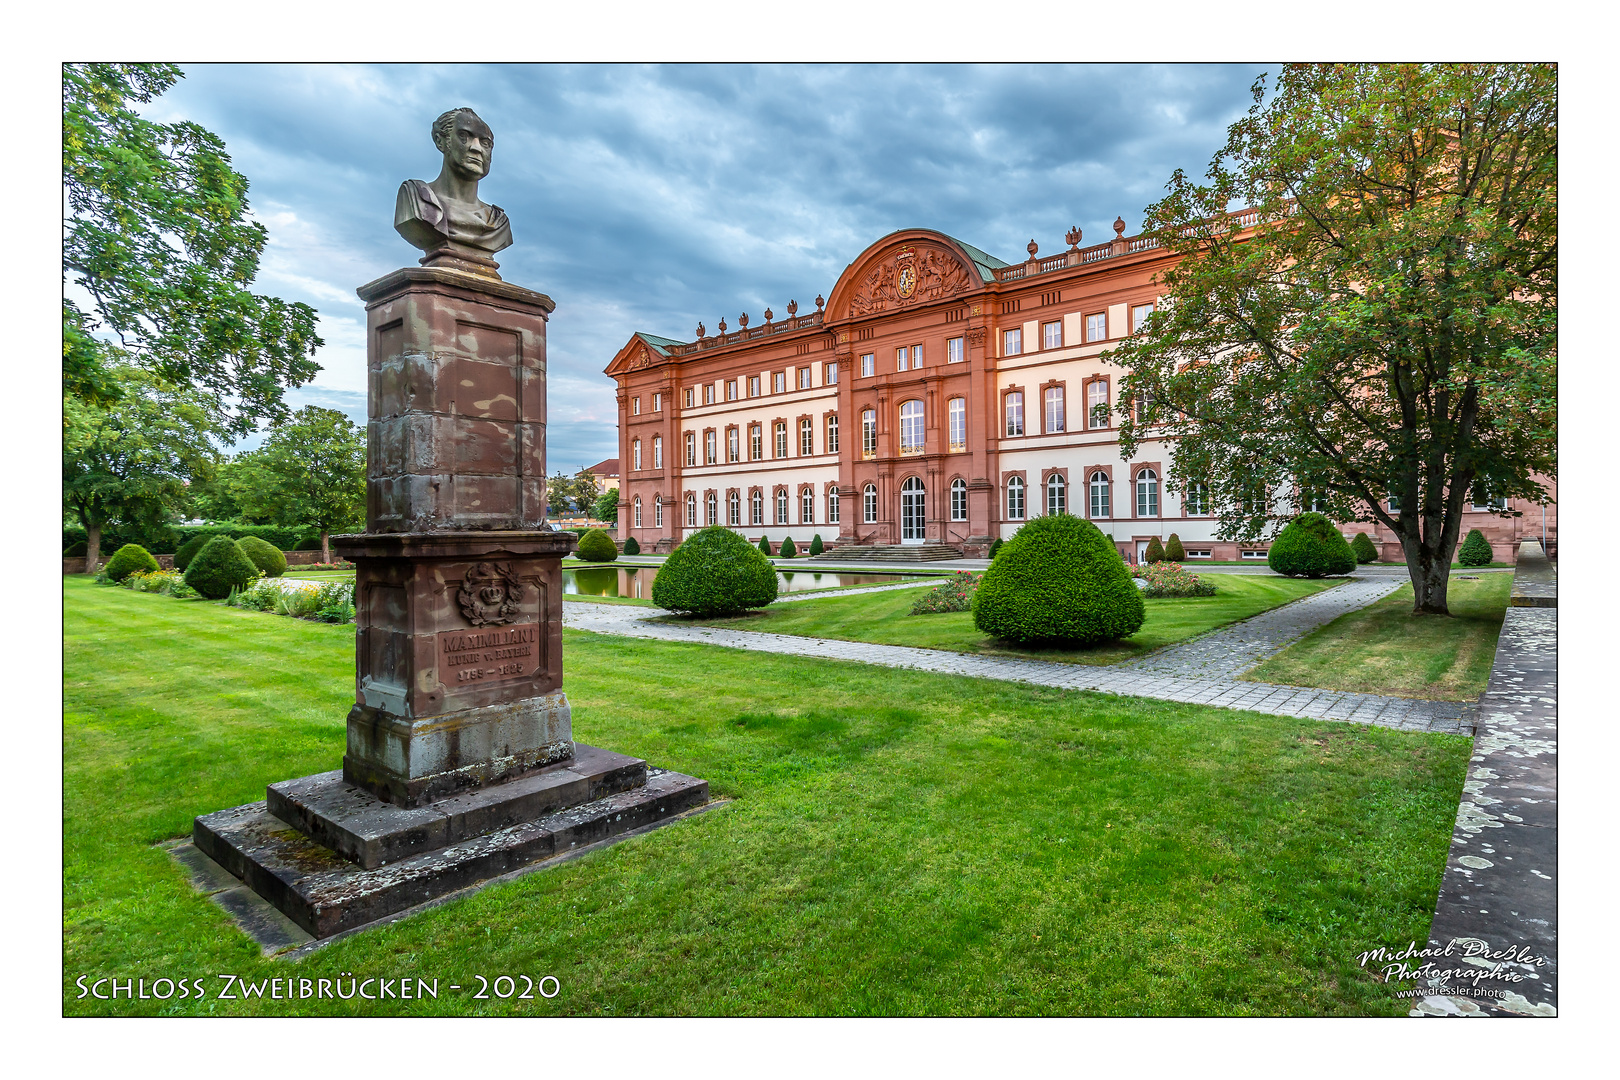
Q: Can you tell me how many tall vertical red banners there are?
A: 0